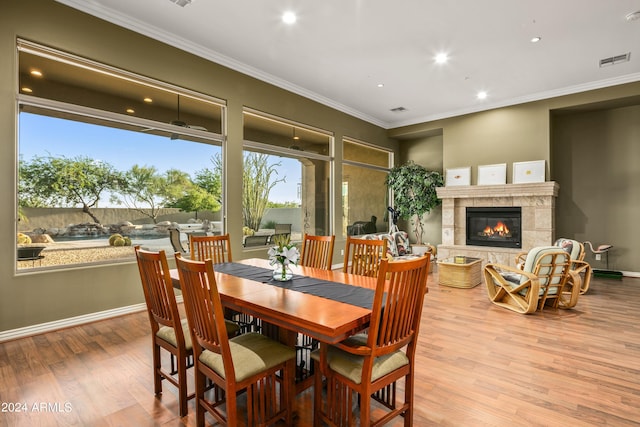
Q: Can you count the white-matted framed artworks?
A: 3